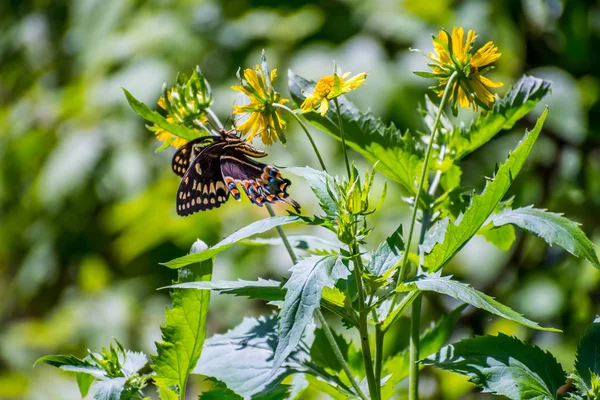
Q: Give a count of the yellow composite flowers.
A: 4